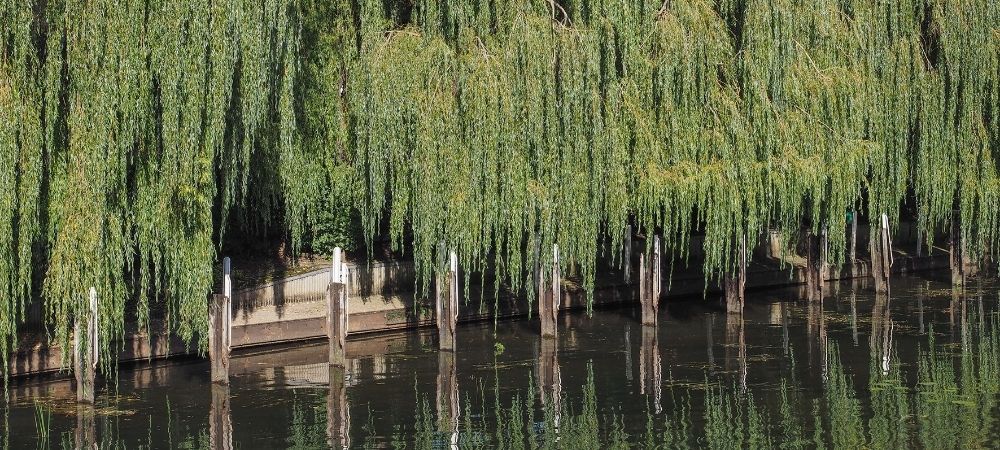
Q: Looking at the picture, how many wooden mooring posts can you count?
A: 10